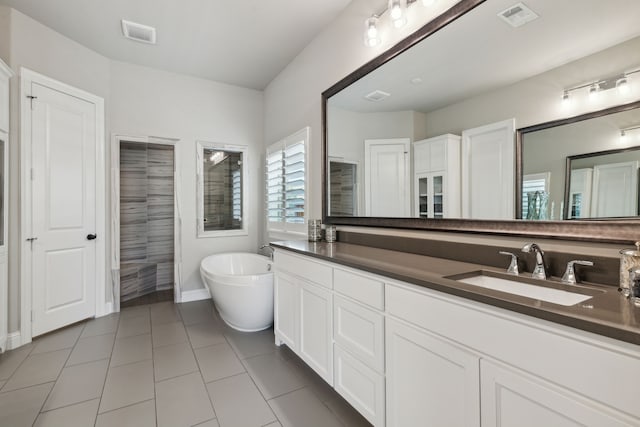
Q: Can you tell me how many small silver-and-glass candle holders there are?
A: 2